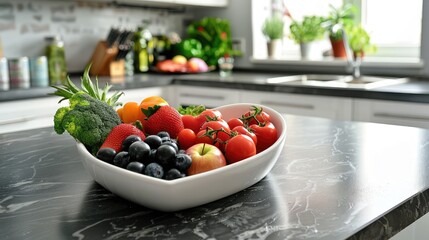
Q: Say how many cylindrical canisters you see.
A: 3